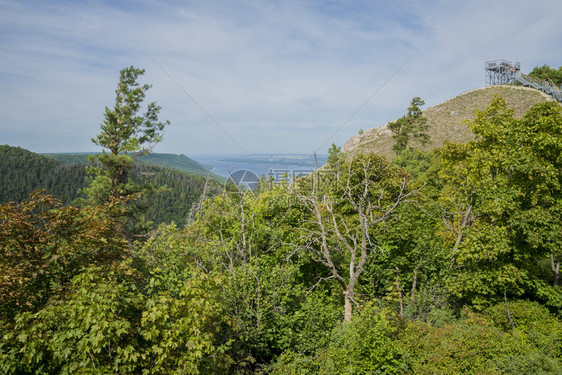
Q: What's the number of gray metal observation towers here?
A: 1